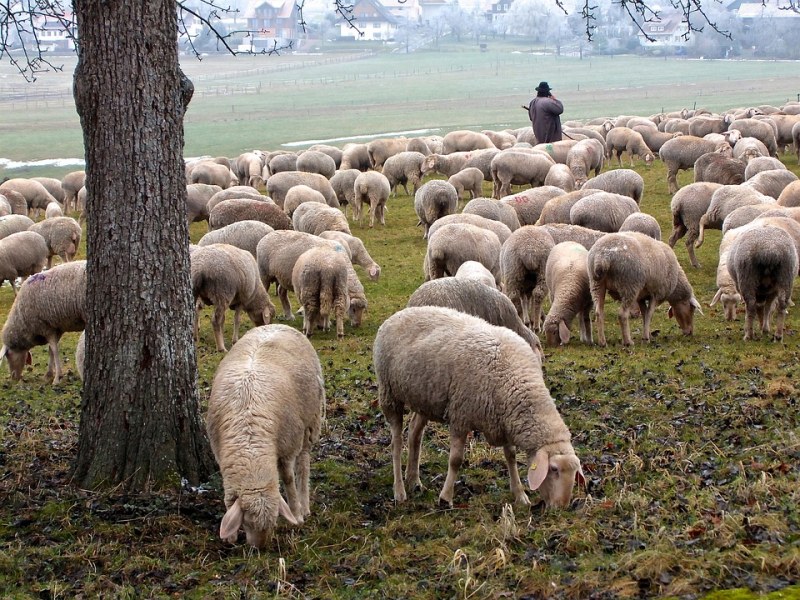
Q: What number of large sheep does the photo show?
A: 2